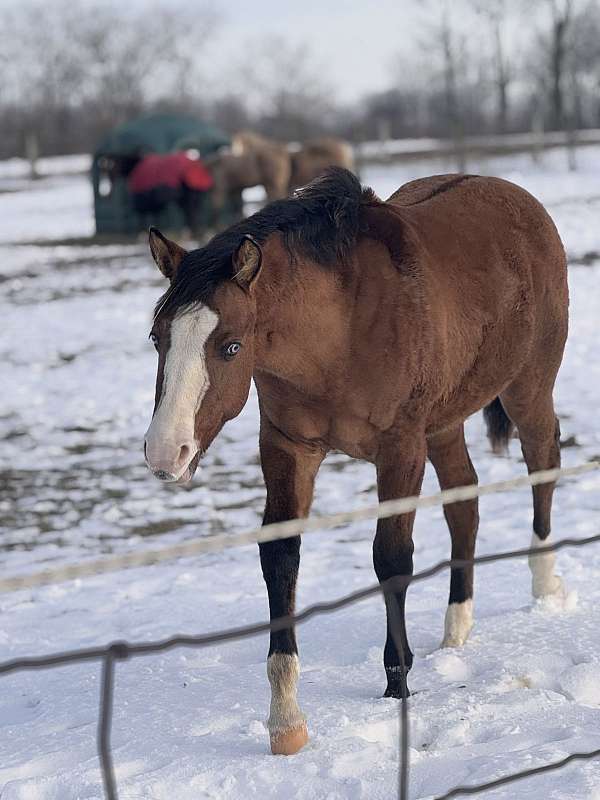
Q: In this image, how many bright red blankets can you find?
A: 1